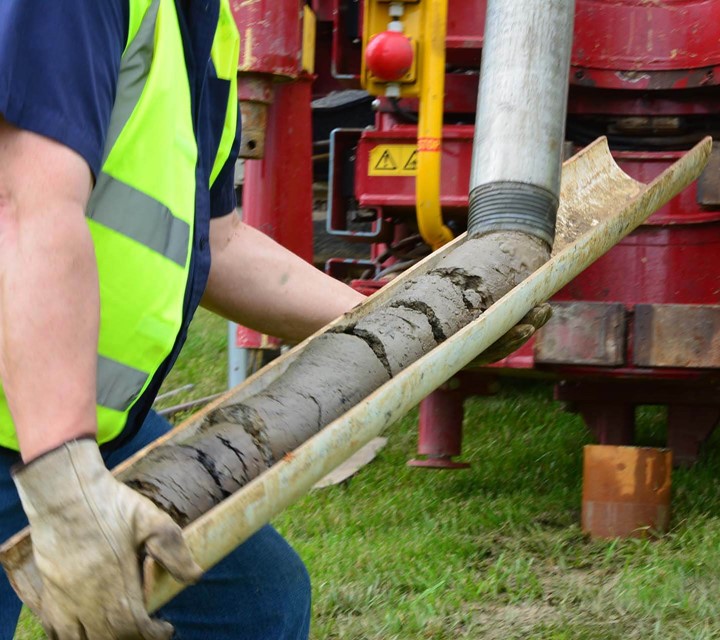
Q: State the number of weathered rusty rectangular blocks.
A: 2